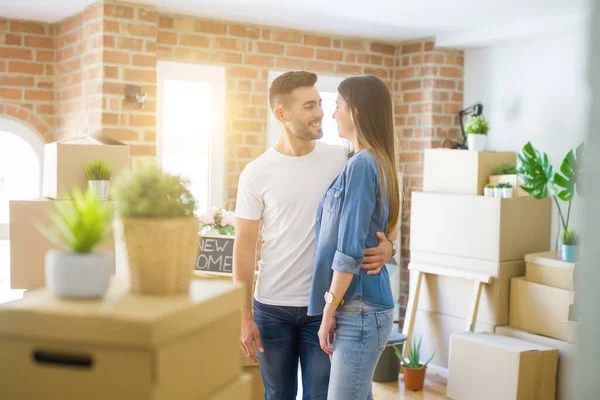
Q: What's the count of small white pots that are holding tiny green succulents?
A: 3